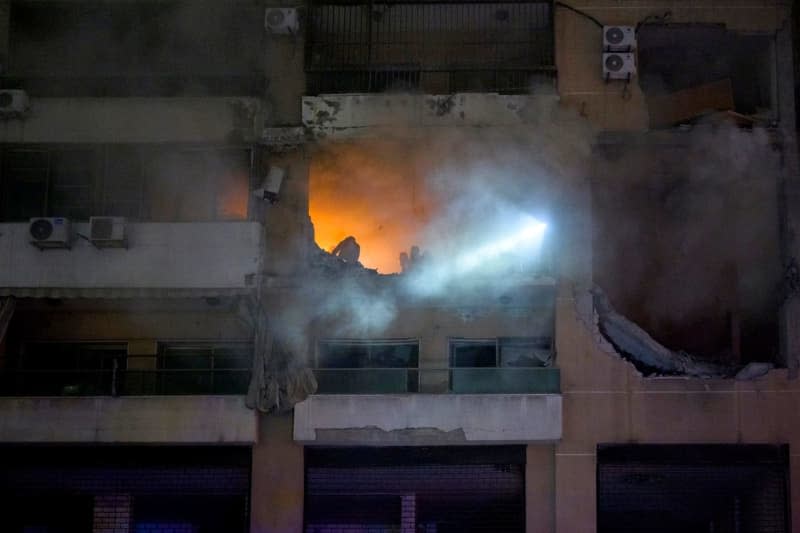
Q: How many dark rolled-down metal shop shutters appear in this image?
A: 3